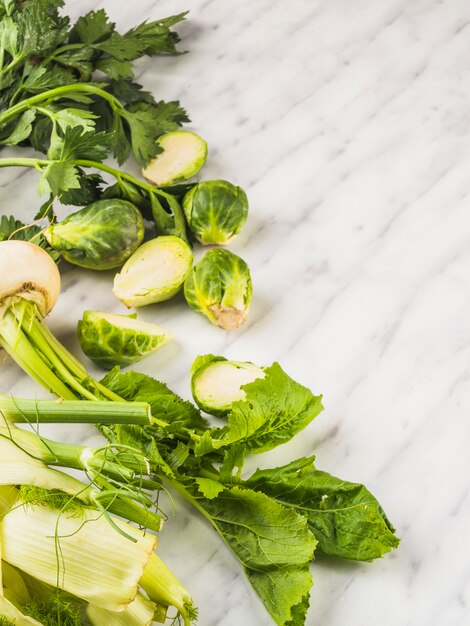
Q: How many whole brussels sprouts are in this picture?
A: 3